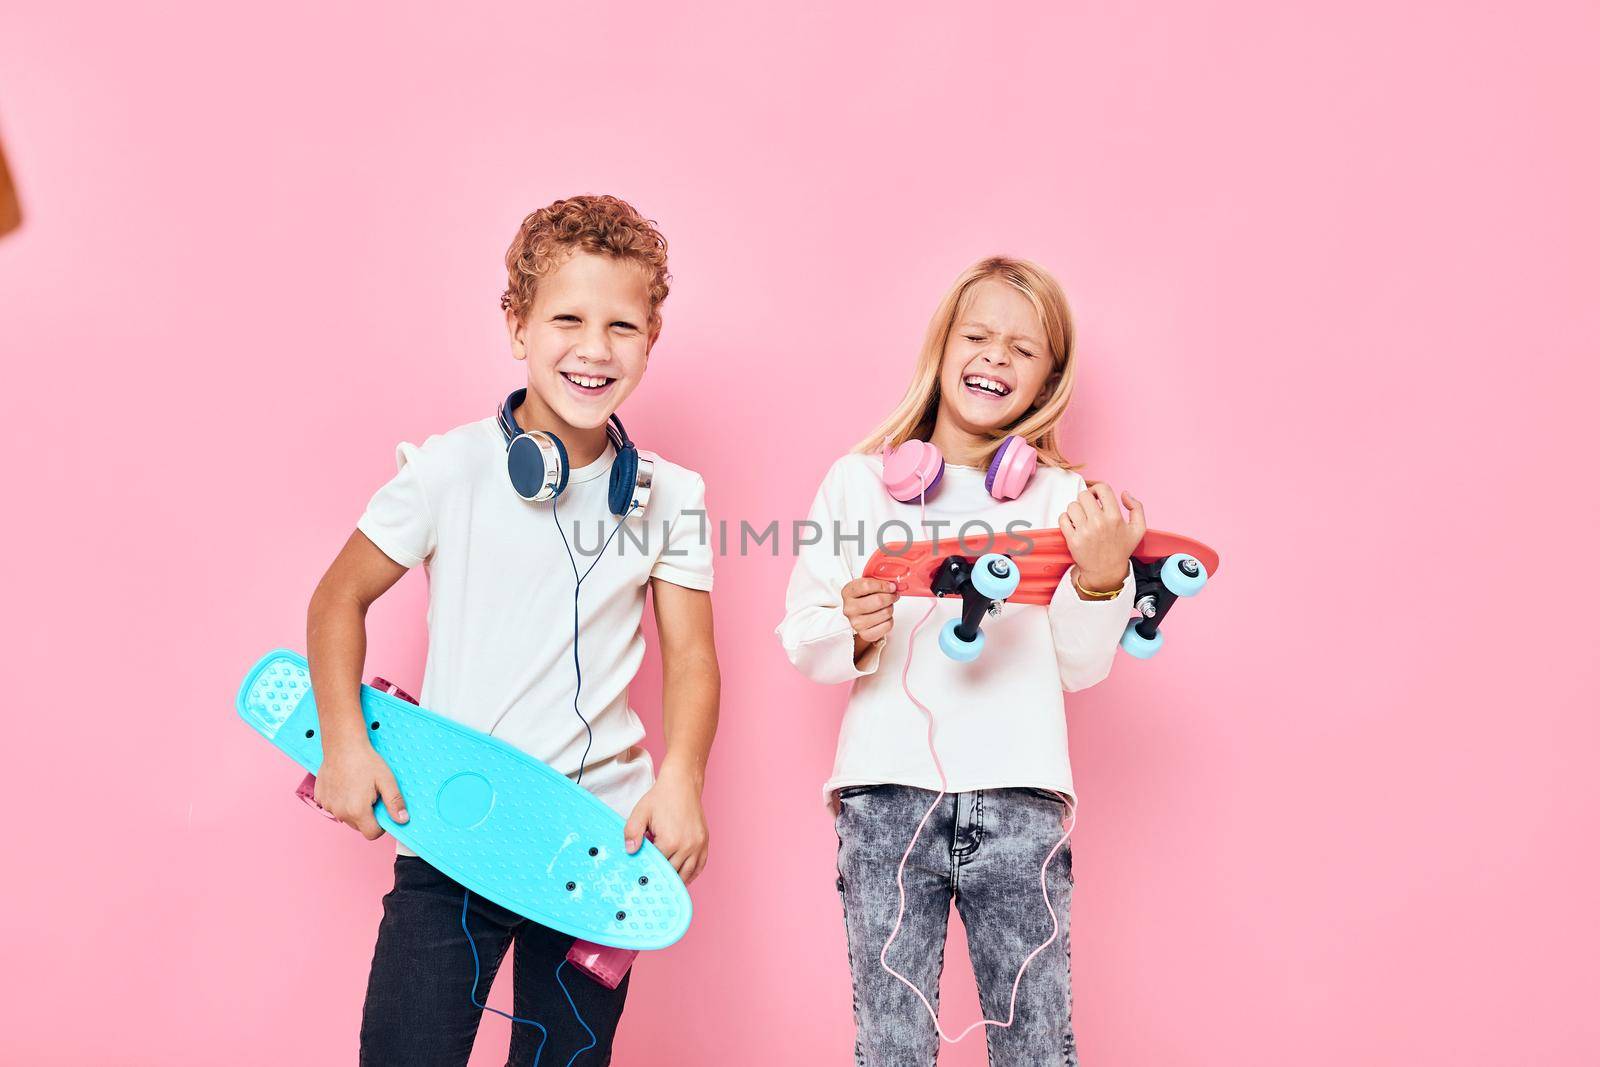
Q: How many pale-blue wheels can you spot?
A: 4